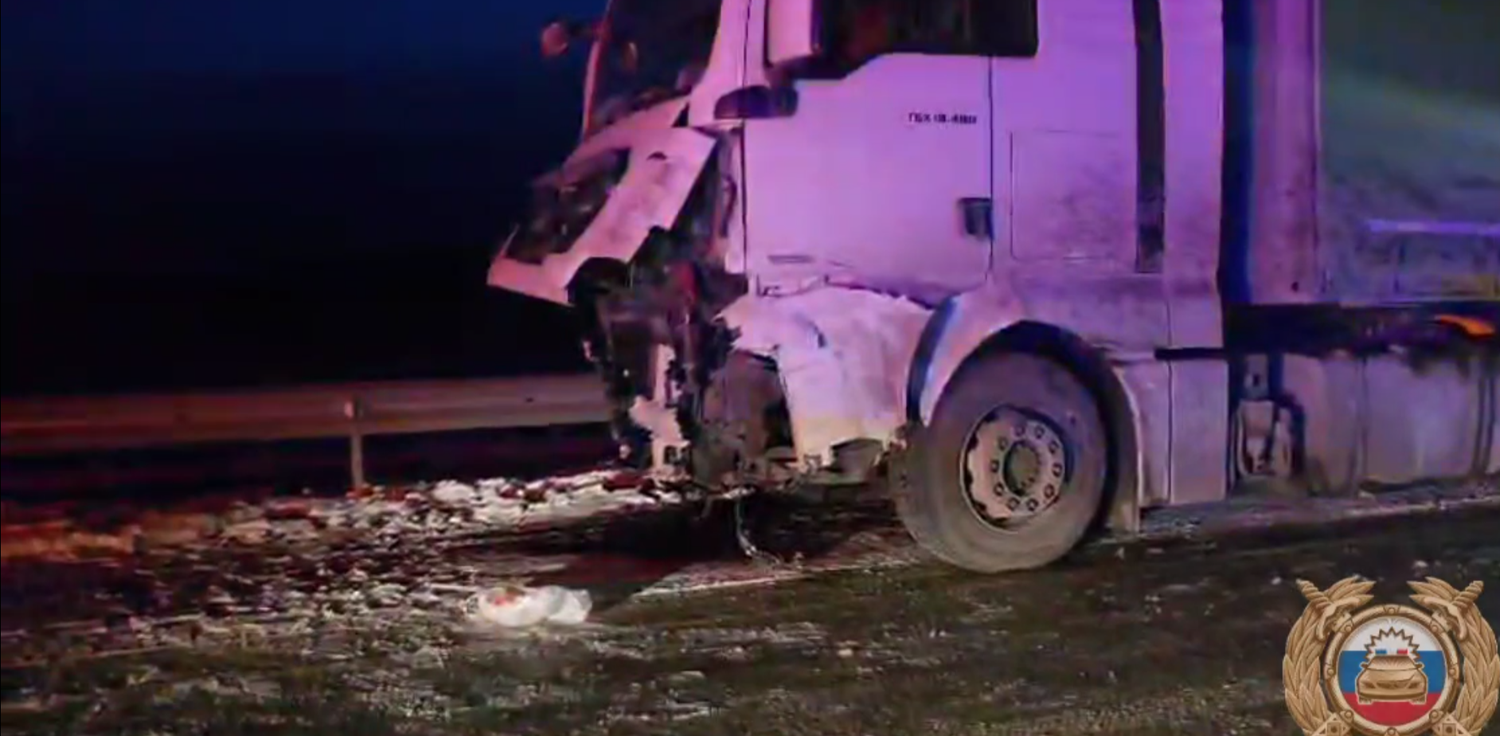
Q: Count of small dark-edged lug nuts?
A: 10